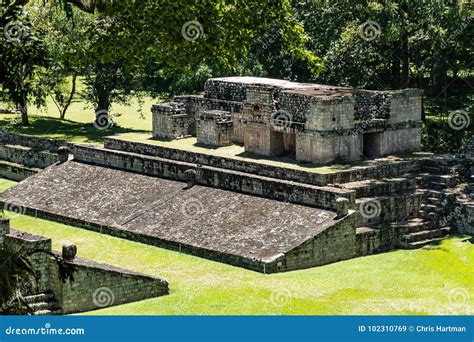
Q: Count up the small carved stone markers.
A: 4